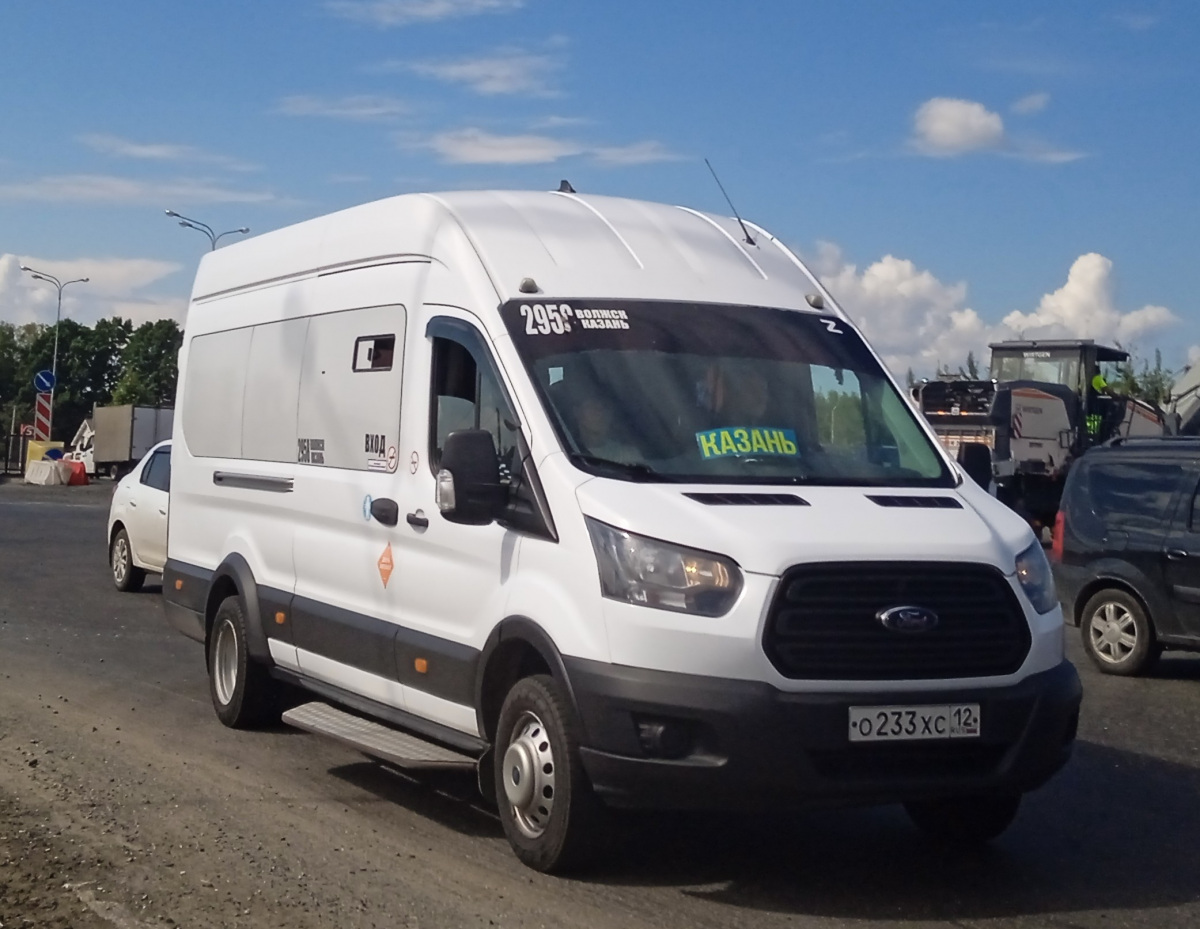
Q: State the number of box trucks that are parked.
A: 1